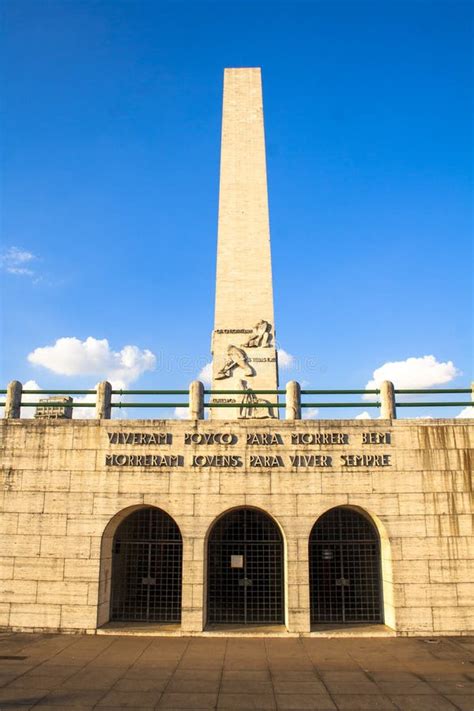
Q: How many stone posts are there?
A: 5